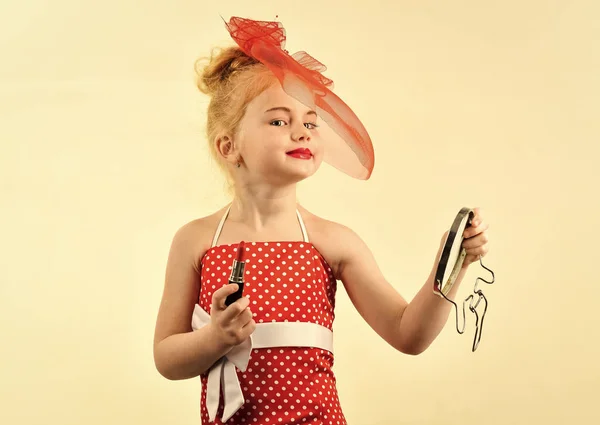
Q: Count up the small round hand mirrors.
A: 1